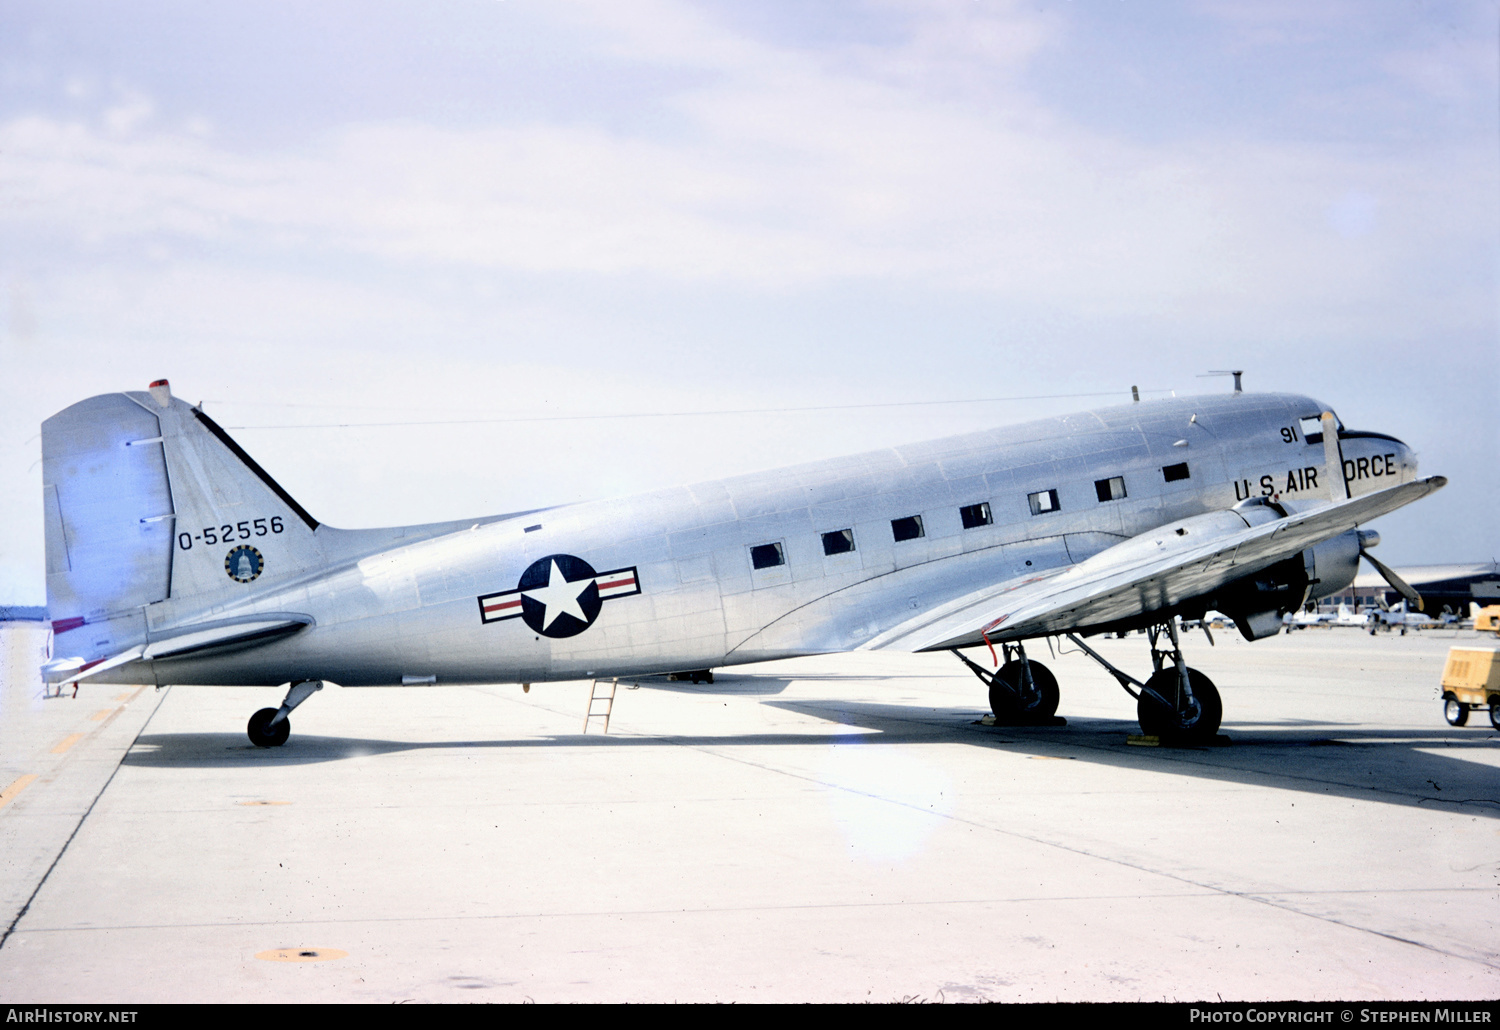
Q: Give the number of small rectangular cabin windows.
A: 7